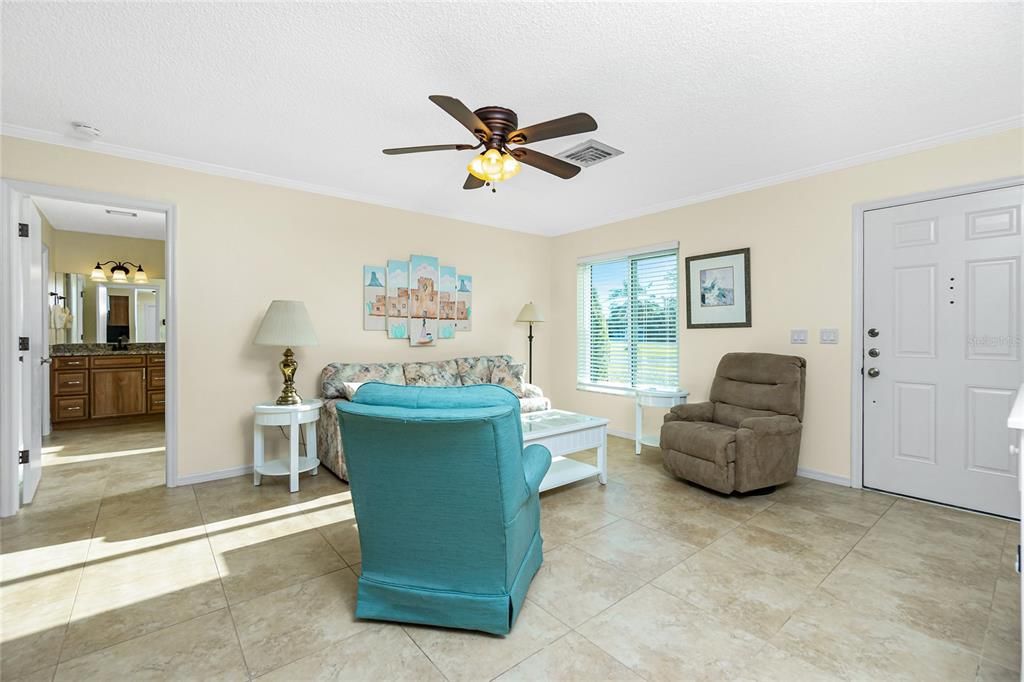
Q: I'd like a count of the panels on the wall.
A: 5